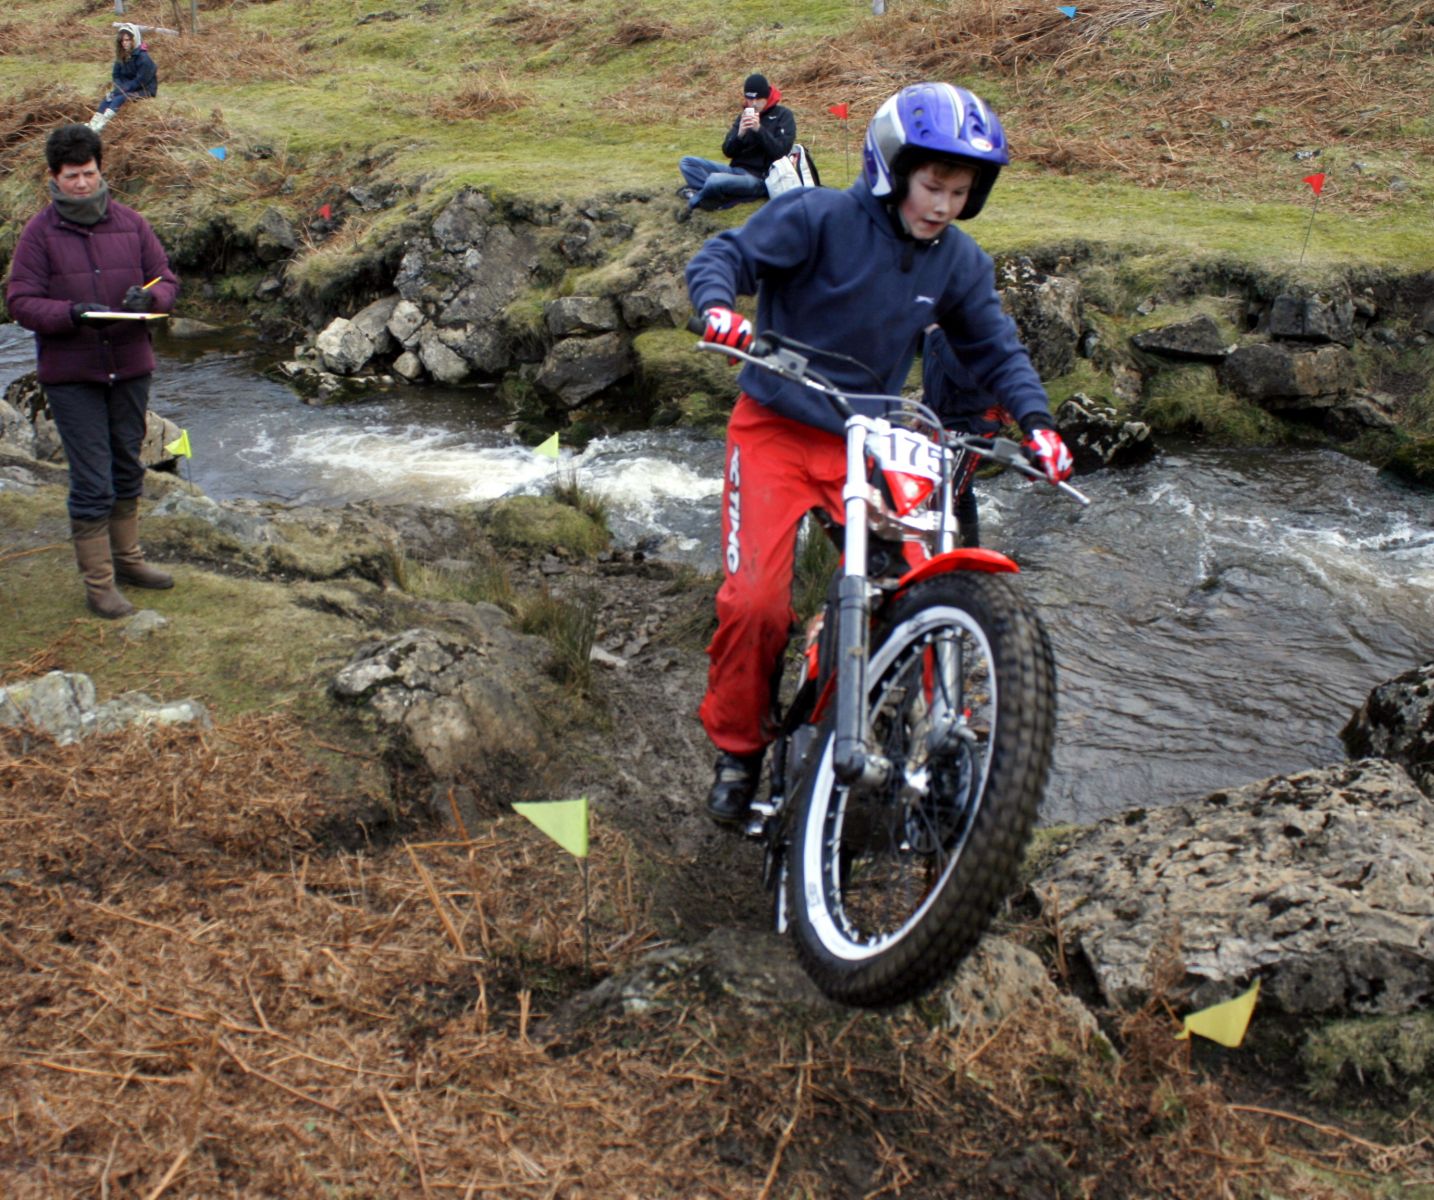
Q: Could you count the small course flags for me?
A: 9